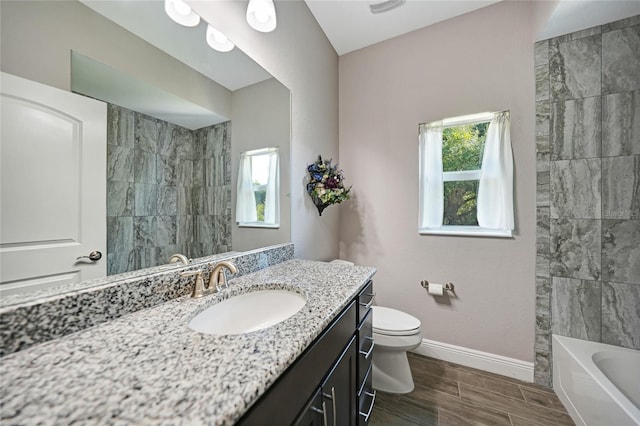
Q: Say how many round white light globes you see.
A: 3